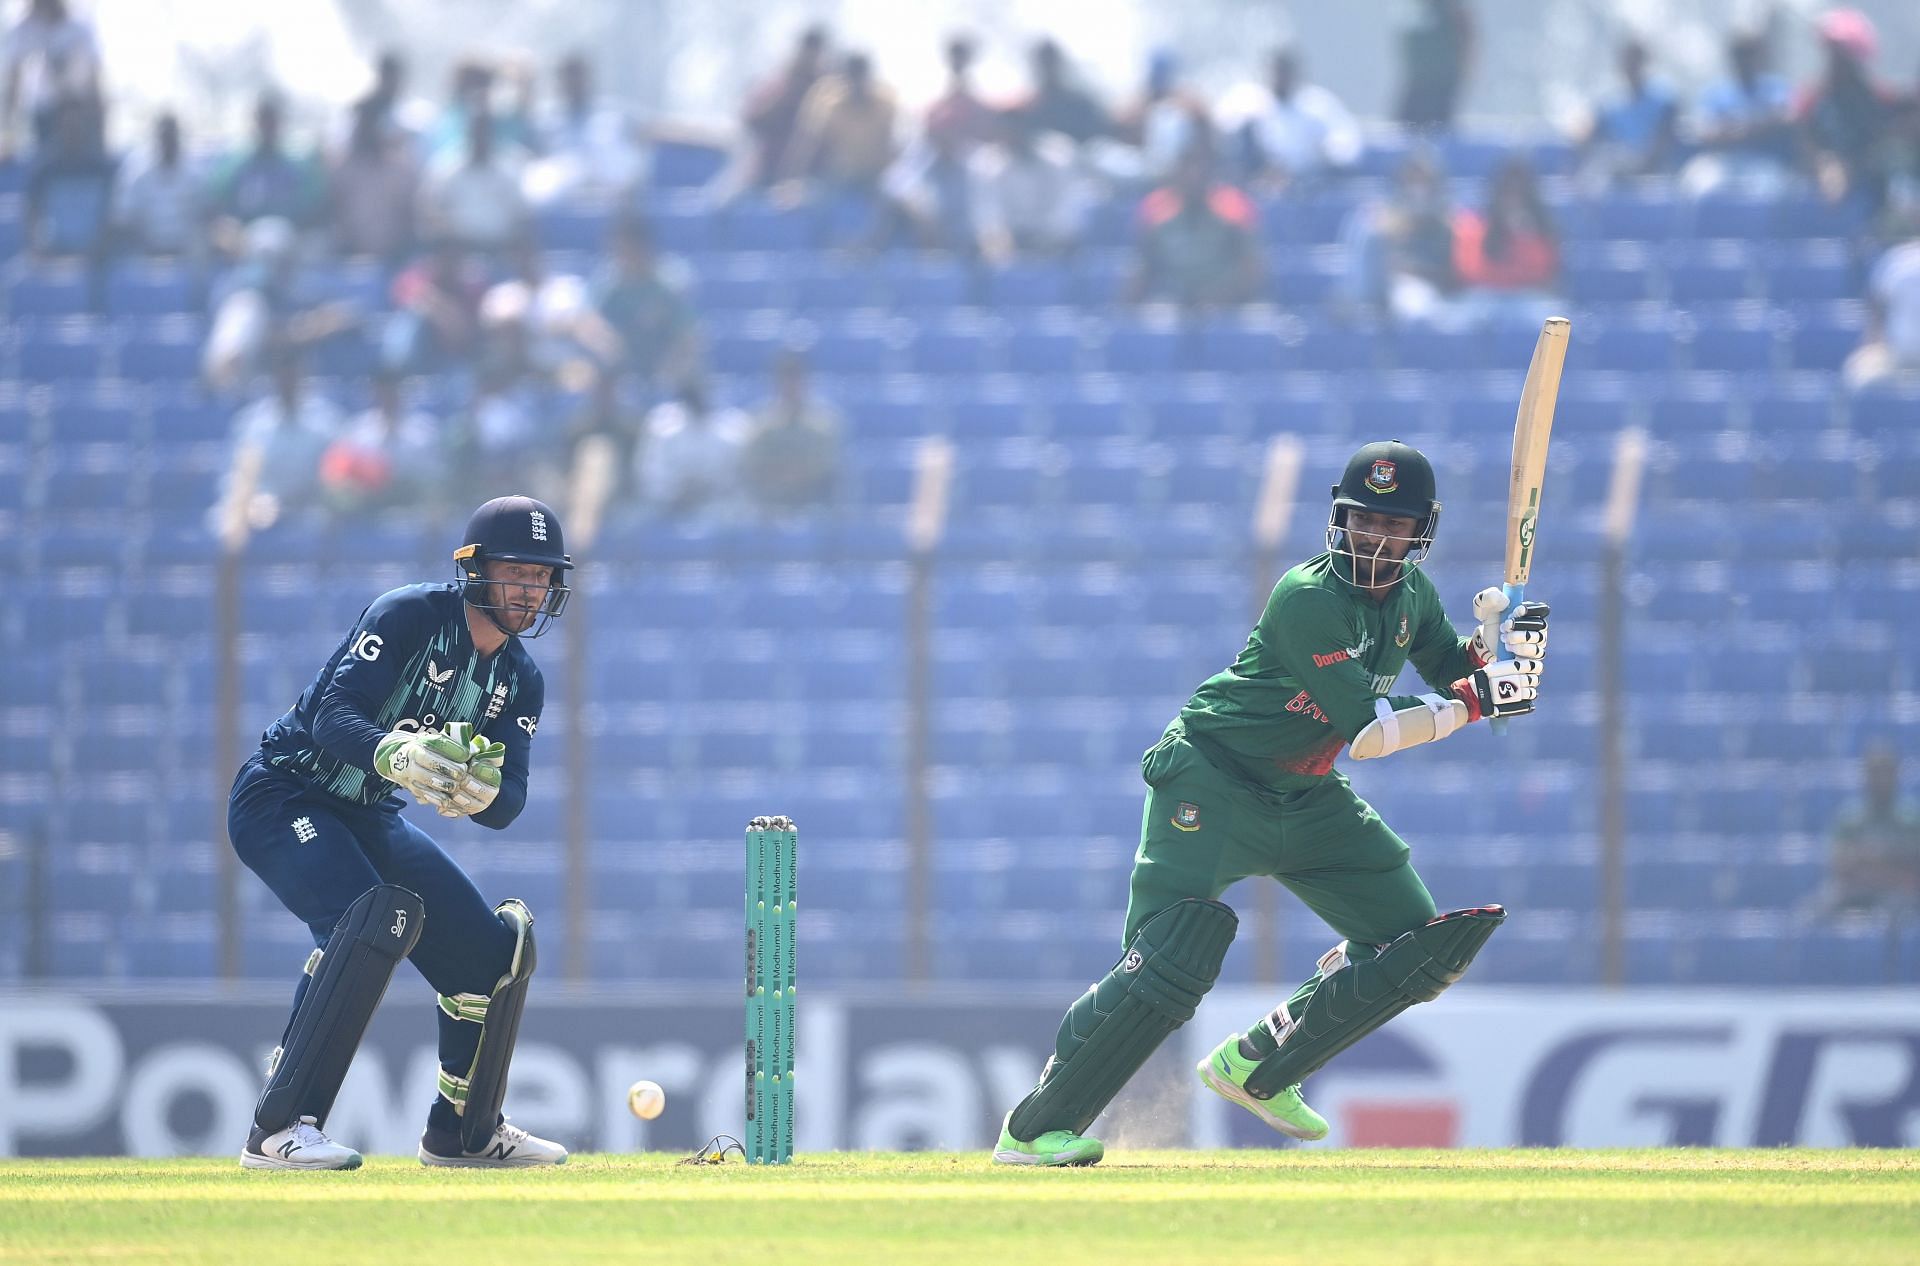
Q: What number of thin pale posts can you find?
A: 5